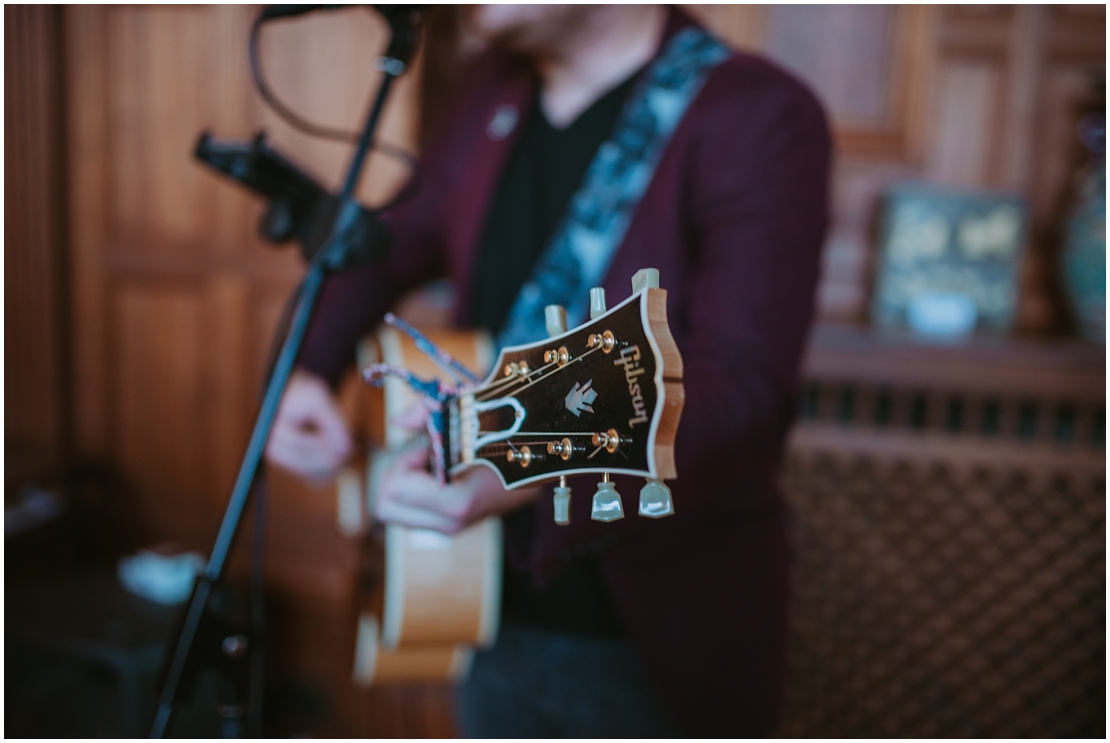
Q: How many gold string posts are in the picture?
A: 6